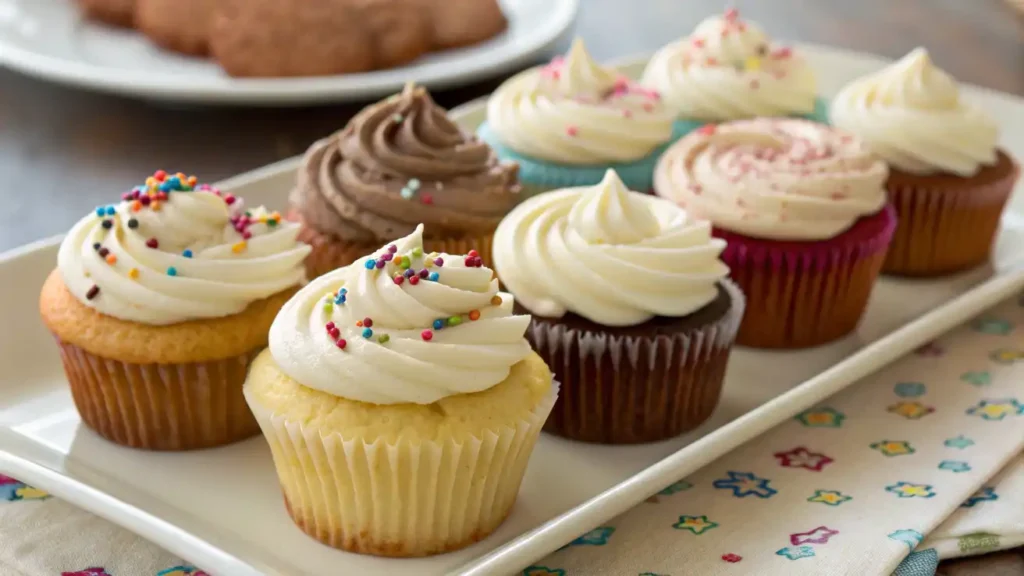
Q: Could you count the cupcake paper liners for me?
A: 8